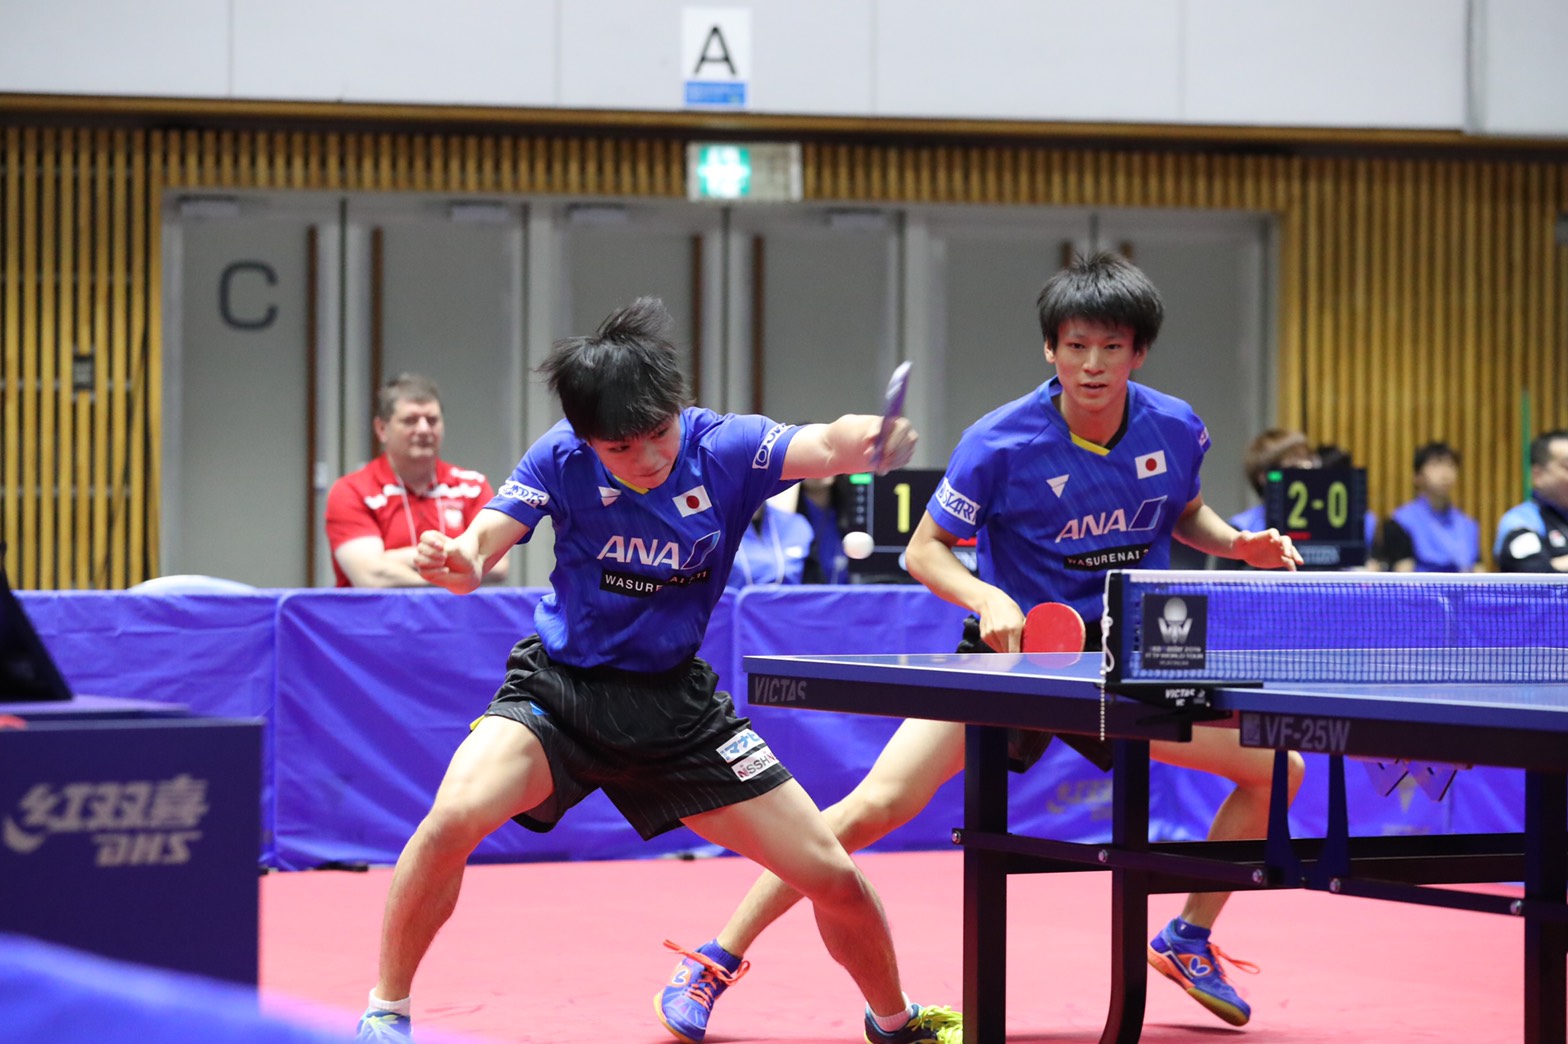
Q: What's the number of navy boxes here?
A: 1